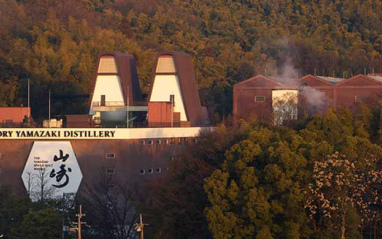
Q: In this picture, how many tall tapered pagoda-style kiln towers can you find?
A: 2